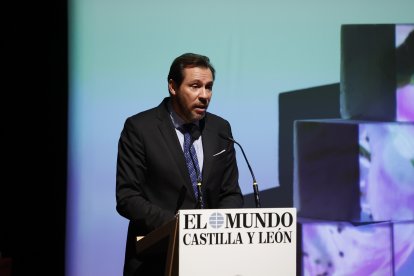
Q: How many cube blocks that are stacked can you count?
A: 3